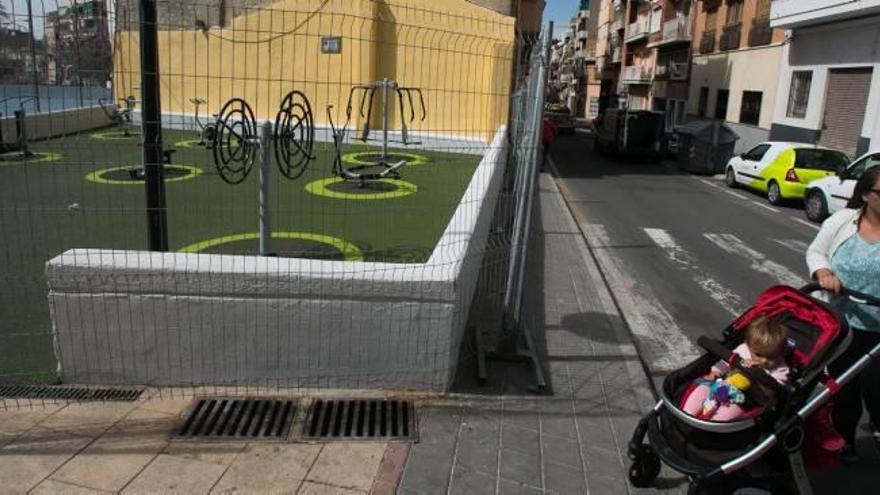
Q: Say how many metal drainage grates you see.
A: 3